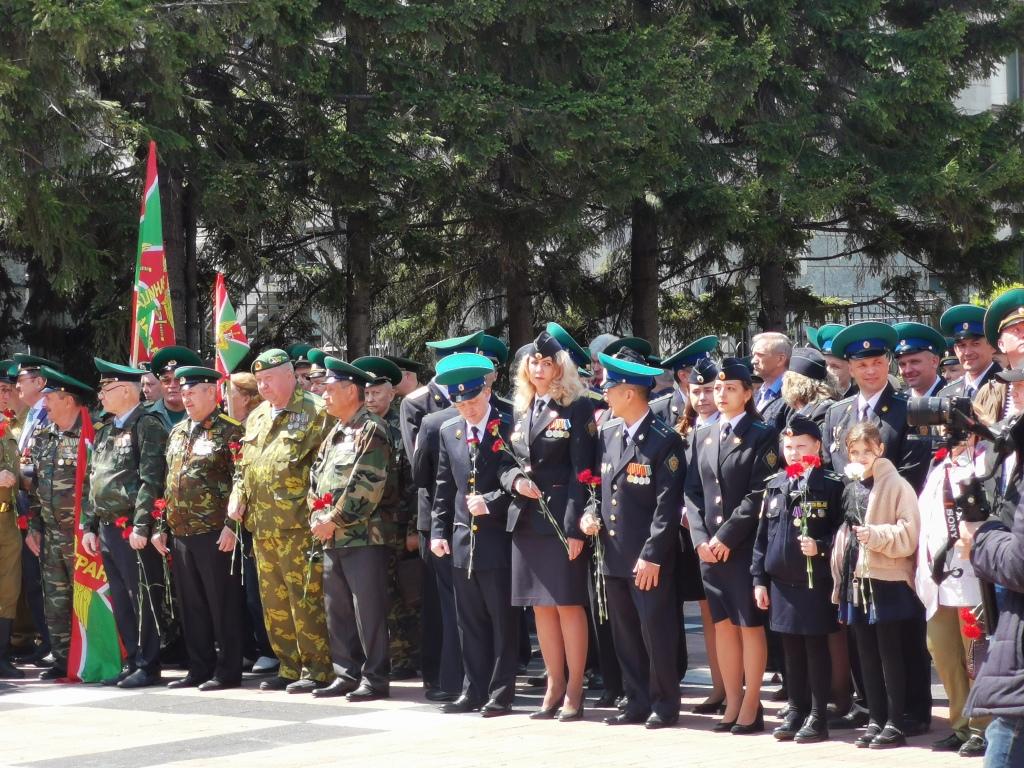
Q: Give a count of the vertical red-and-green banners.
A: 3